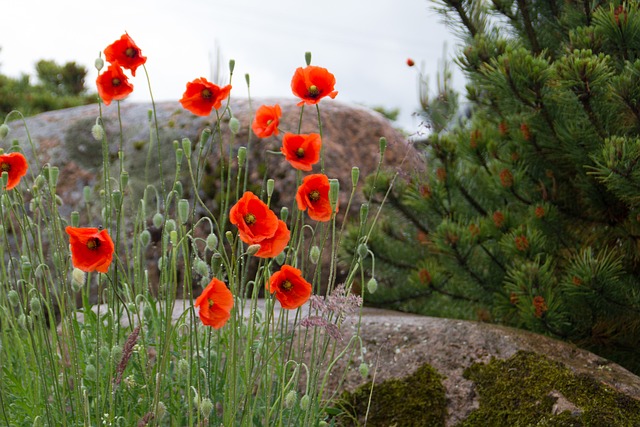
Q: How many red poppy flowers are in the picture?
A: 13